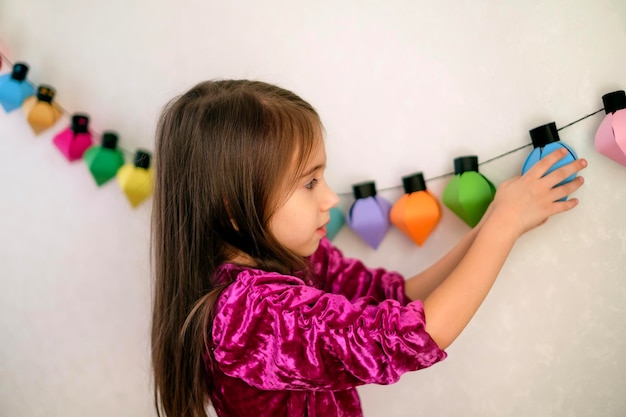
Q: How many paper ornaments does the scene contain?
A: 11